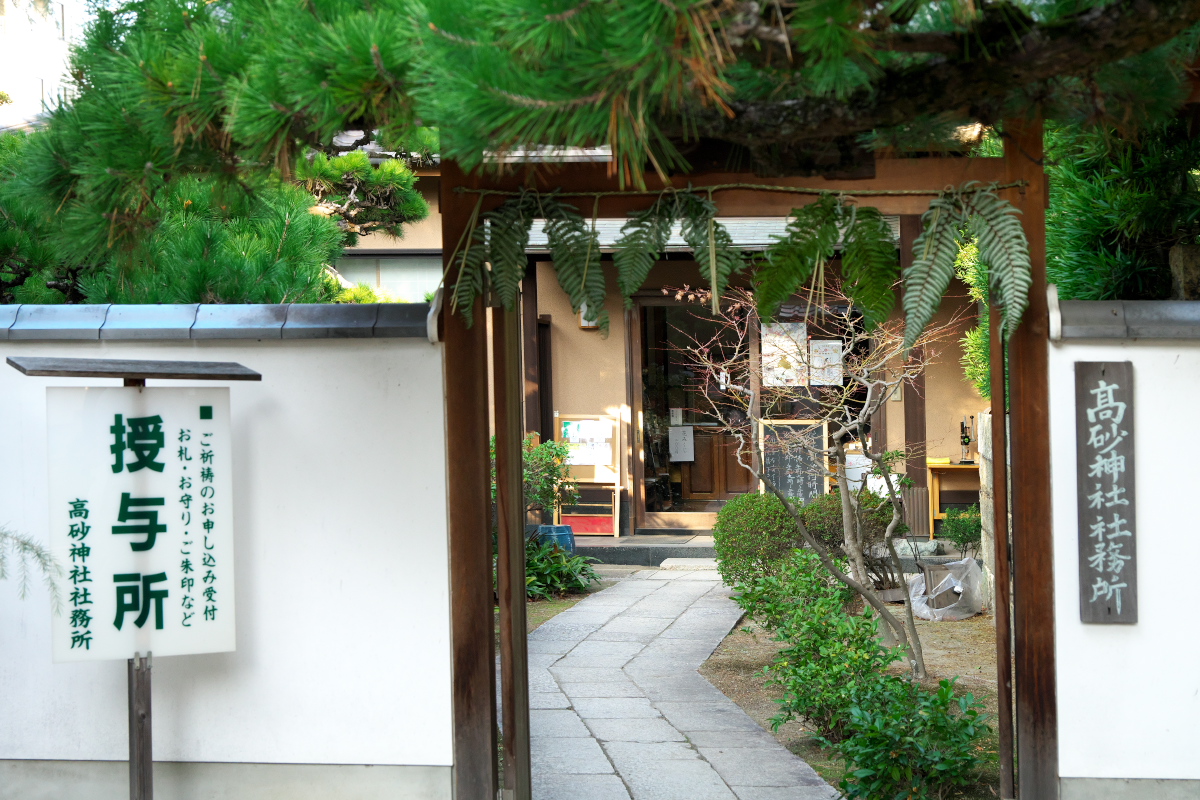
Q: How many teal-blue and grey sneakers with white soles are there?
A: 0